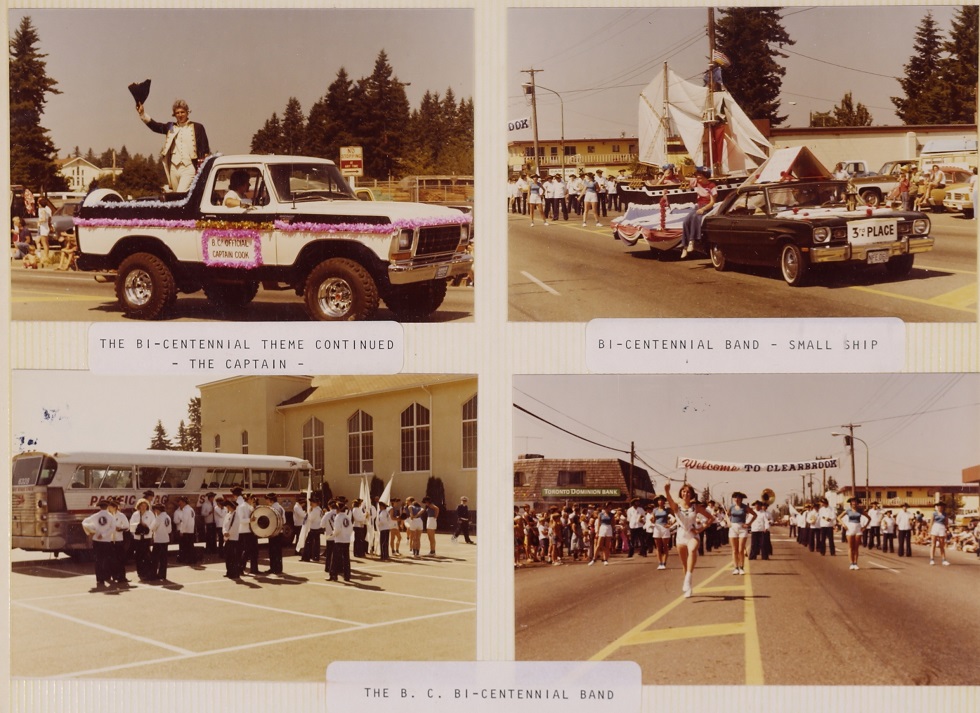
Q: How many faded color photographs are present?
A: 4